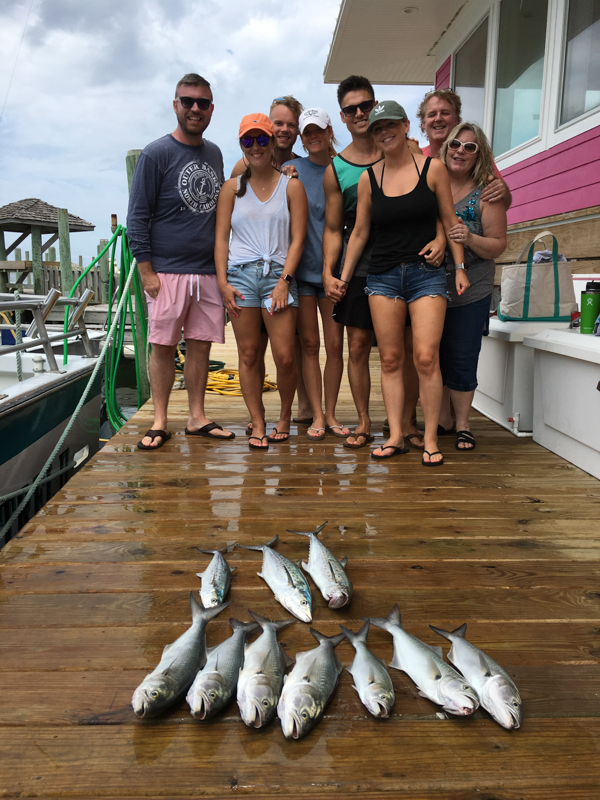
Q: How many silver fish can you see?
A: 10